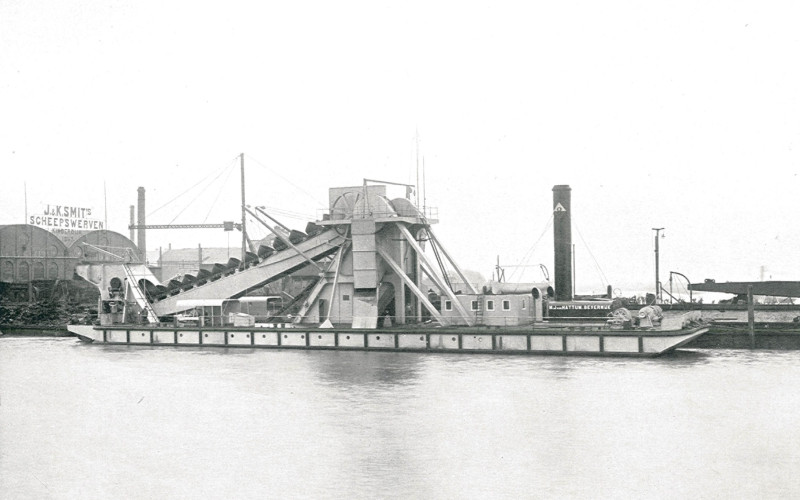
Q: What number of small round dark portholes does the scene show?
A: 13